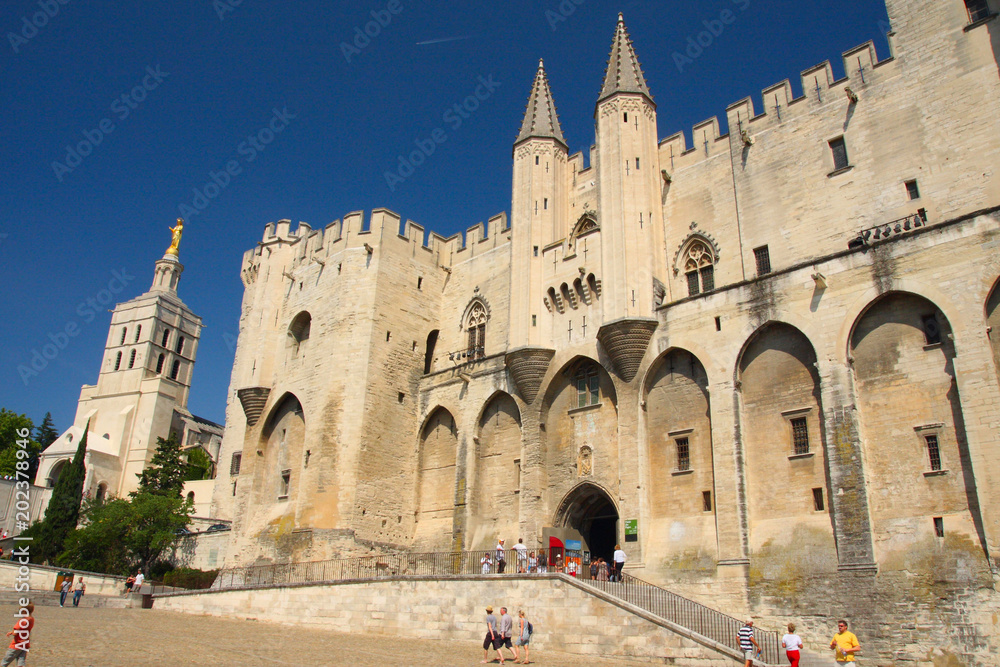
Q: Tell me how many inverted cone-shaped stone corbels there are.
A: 3